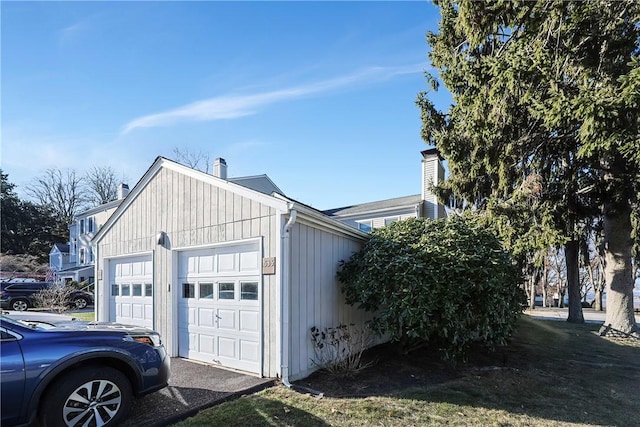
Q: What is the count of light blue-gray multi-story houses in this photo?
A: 1